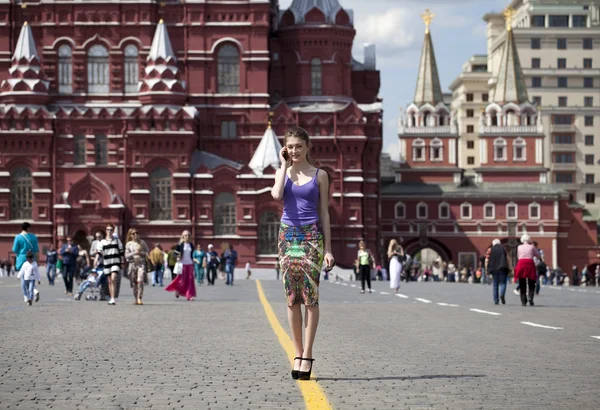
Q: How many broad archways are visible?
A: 2